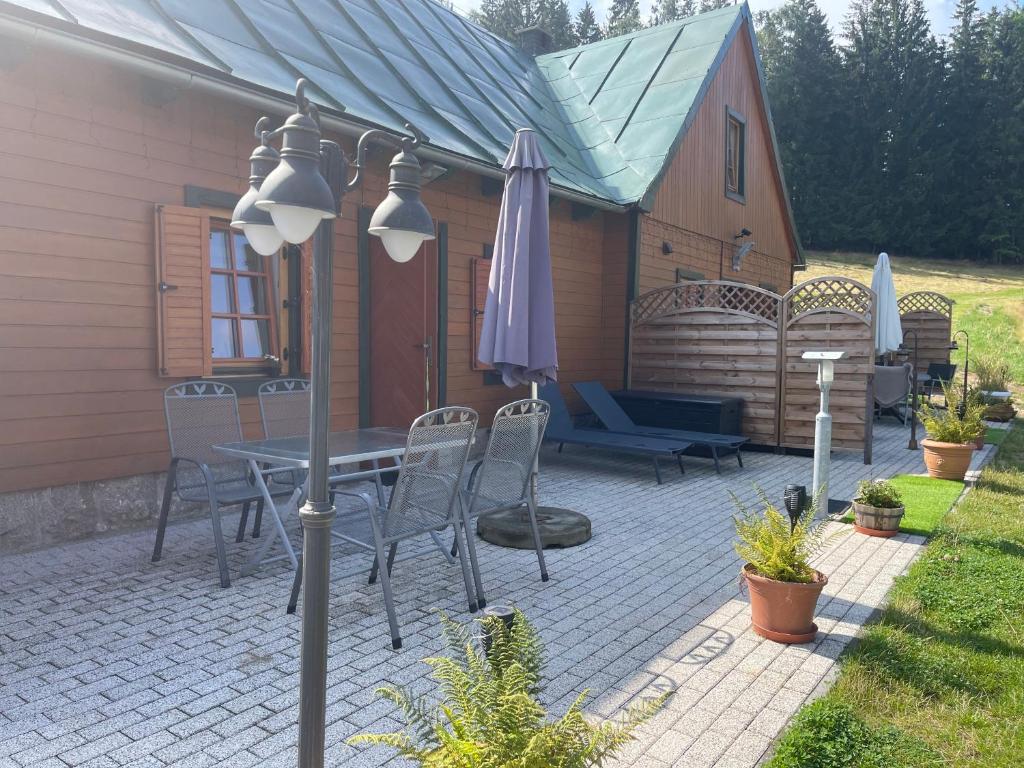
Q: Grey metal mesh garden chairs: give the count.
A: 4